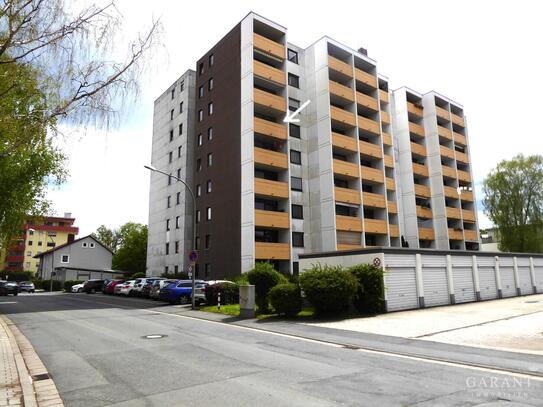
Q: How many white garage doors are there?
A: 7